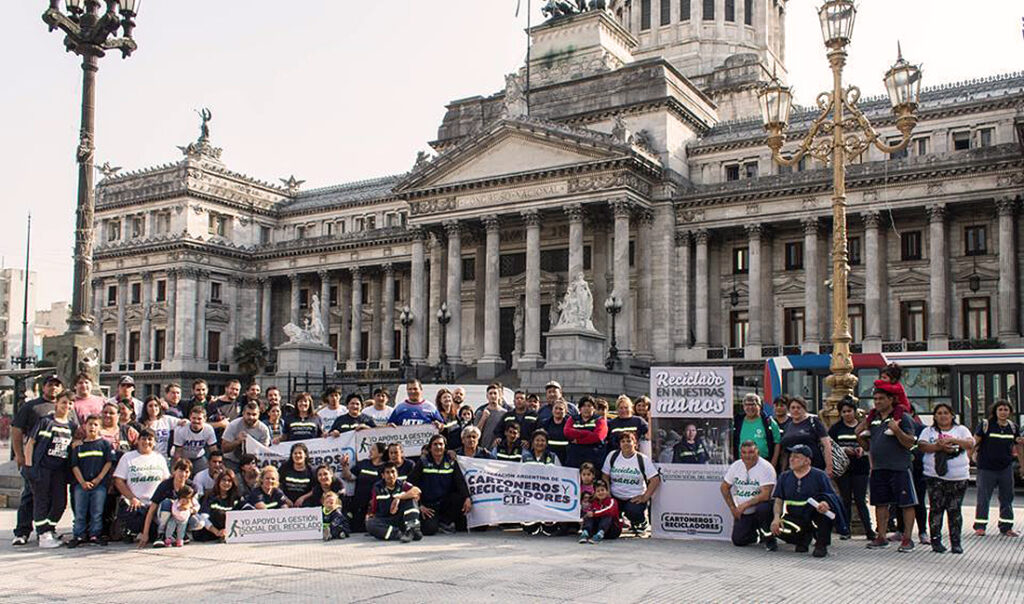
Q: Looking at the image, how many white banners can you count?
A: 5